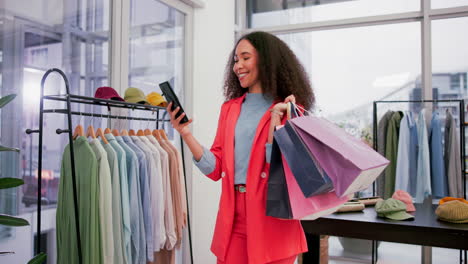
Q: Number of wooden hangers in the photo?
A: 11